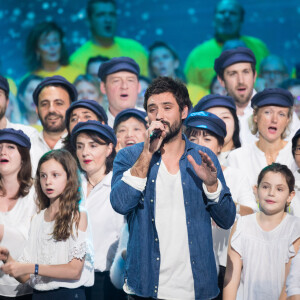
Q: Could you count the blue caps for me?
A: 12